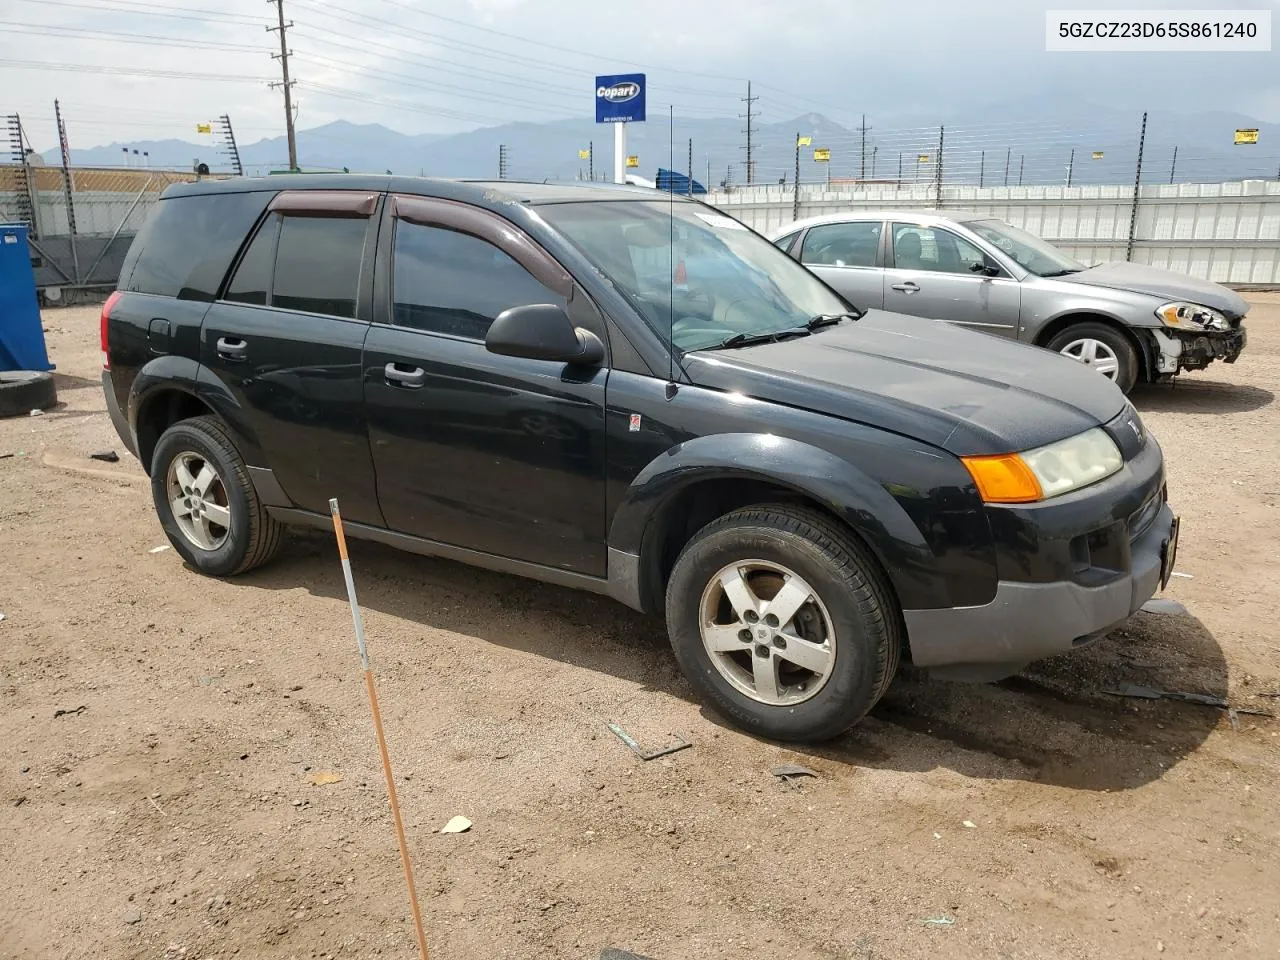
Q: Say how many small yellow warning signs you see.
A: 8